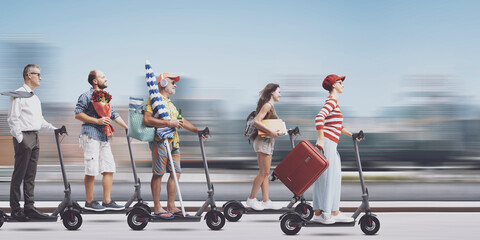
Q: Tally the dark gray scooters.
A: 5